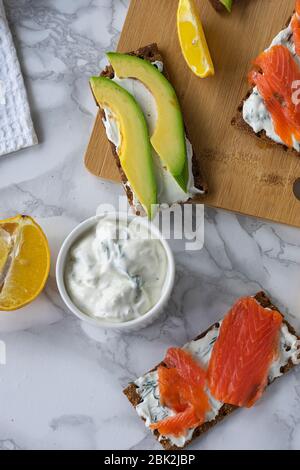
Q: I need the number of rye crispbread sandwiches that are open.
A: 3